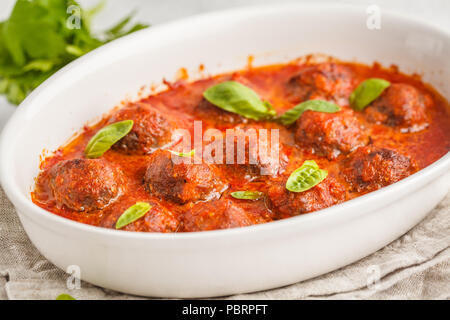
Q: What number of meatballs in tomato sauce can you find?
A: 12